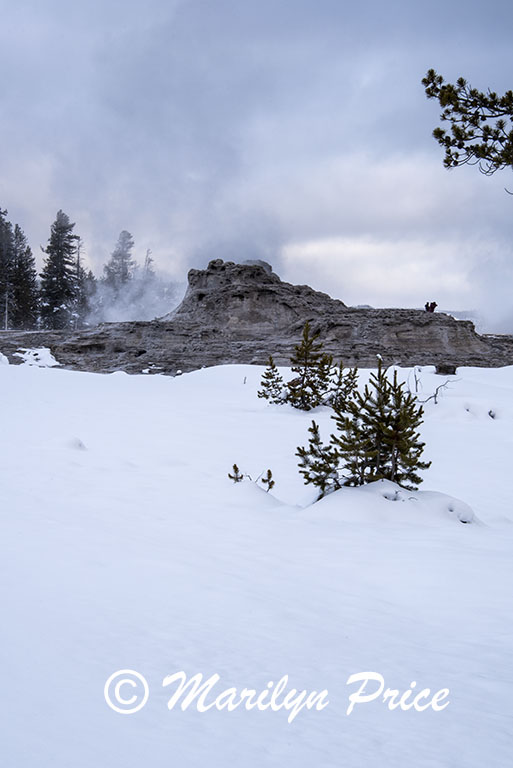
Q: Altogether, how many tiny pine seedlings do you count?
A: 2